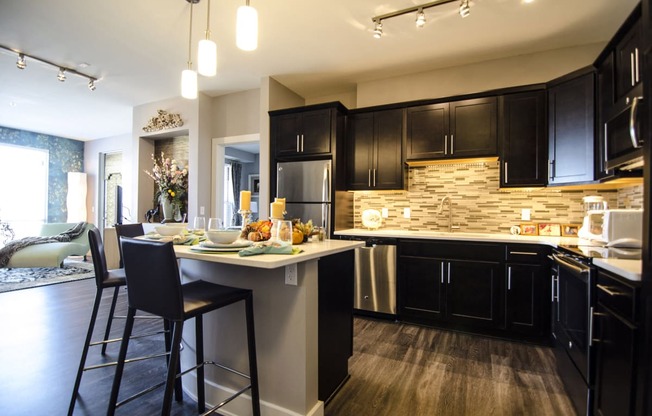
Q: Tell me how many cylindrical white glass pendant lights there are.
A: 3